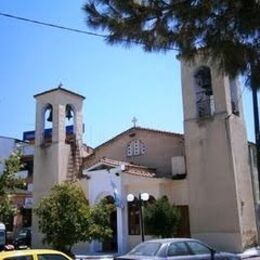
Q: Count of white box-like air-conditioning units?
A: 1